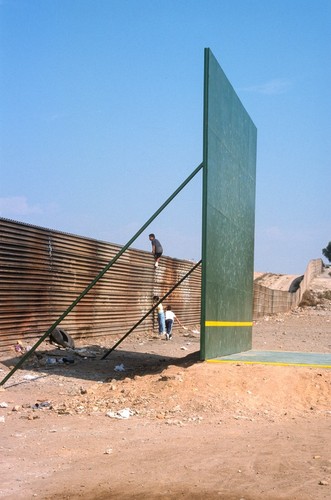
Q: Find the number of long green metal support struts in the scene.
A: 2